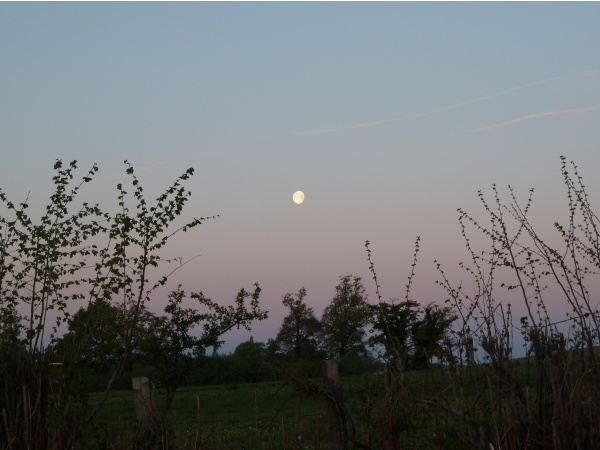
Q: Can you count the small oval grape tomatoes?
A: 0